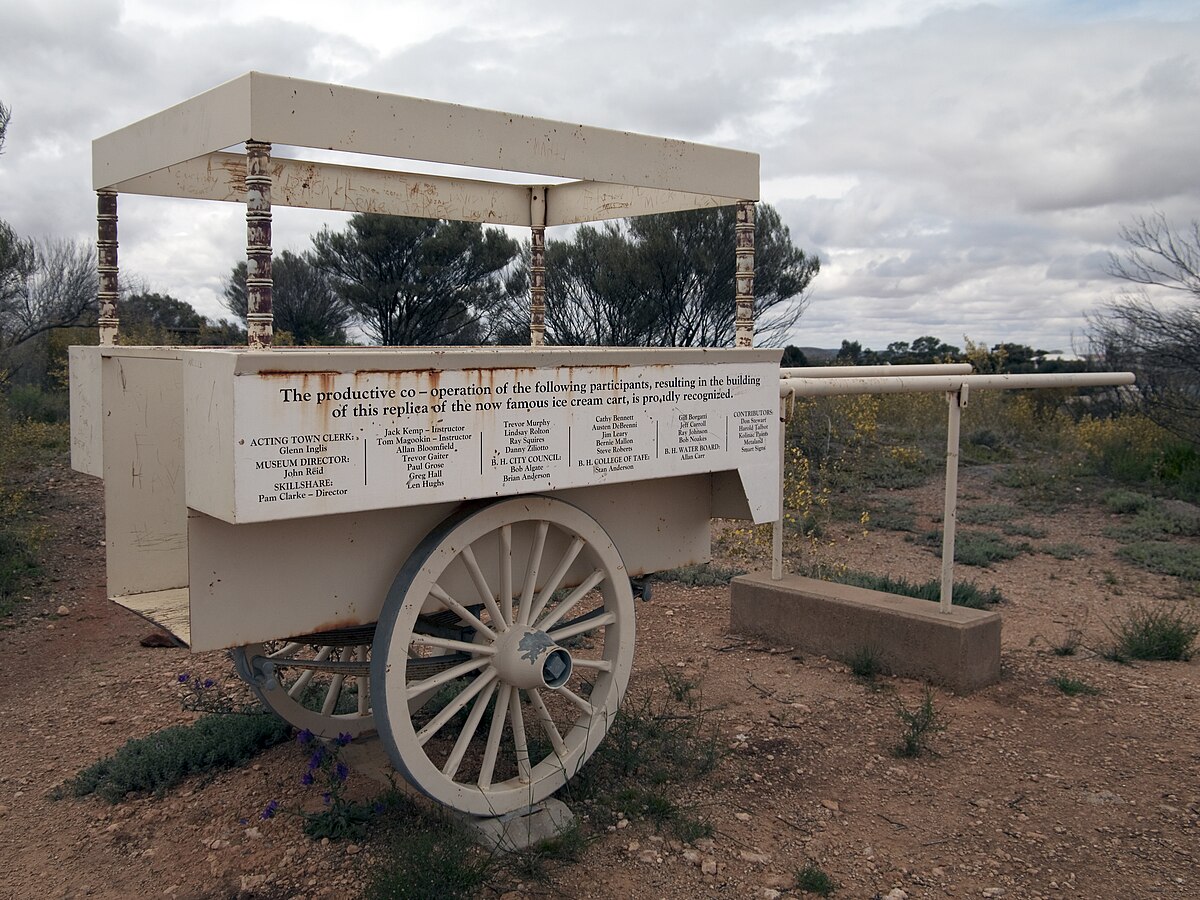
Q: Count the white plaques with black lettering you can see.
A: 1